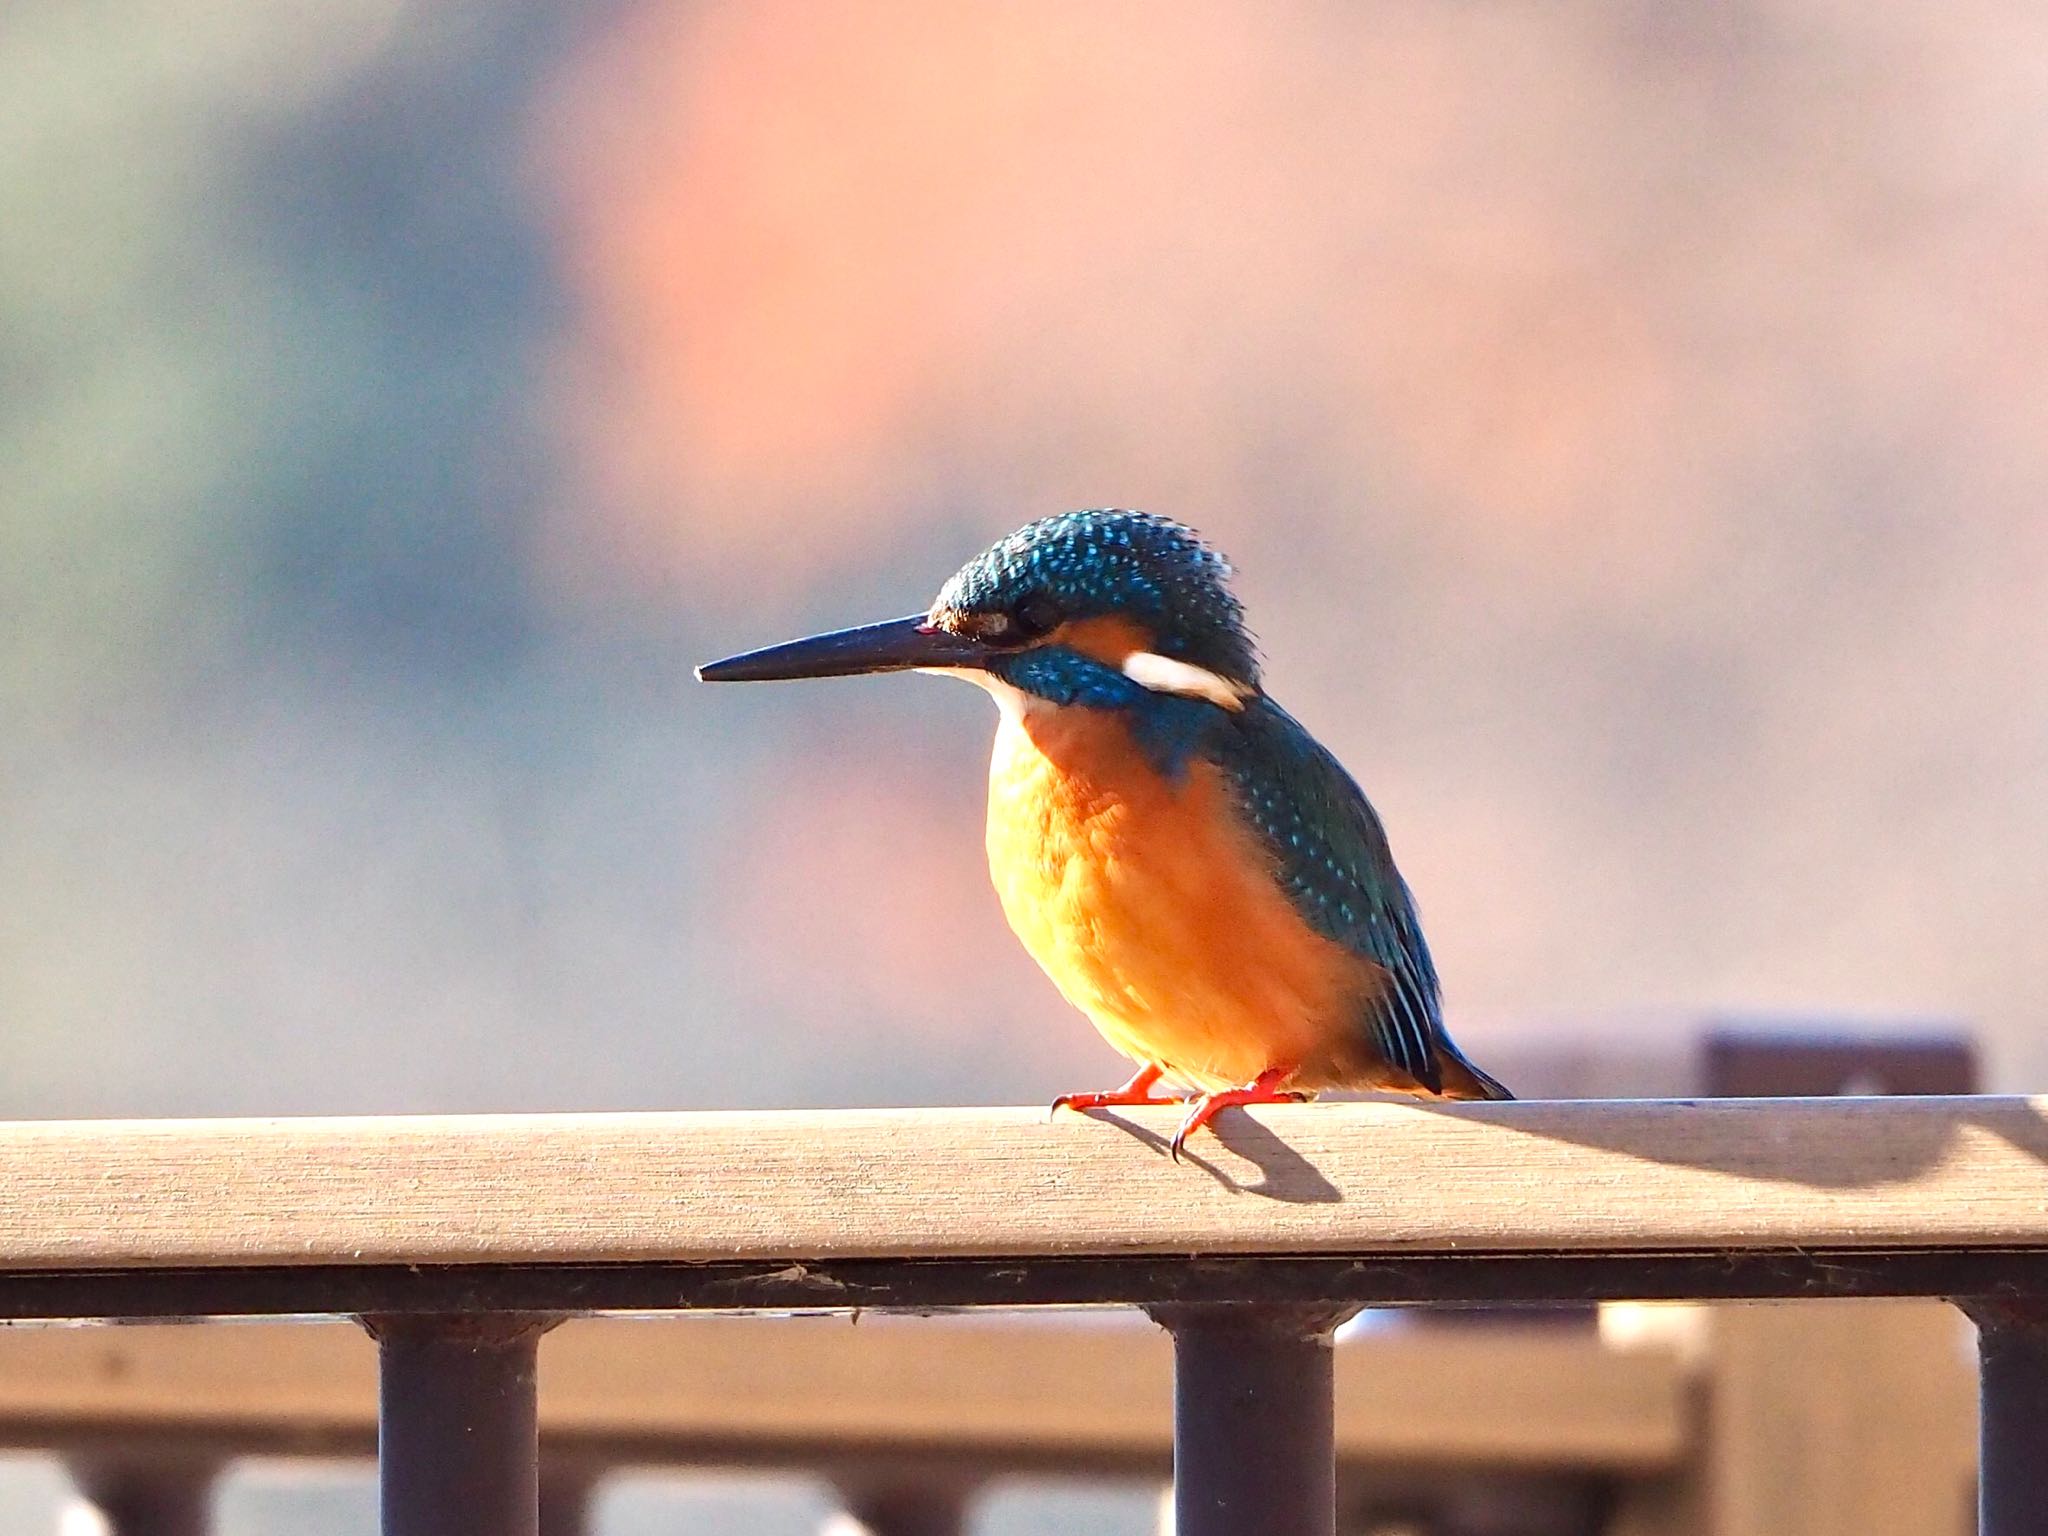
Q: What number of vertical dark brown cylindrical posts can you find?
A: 3